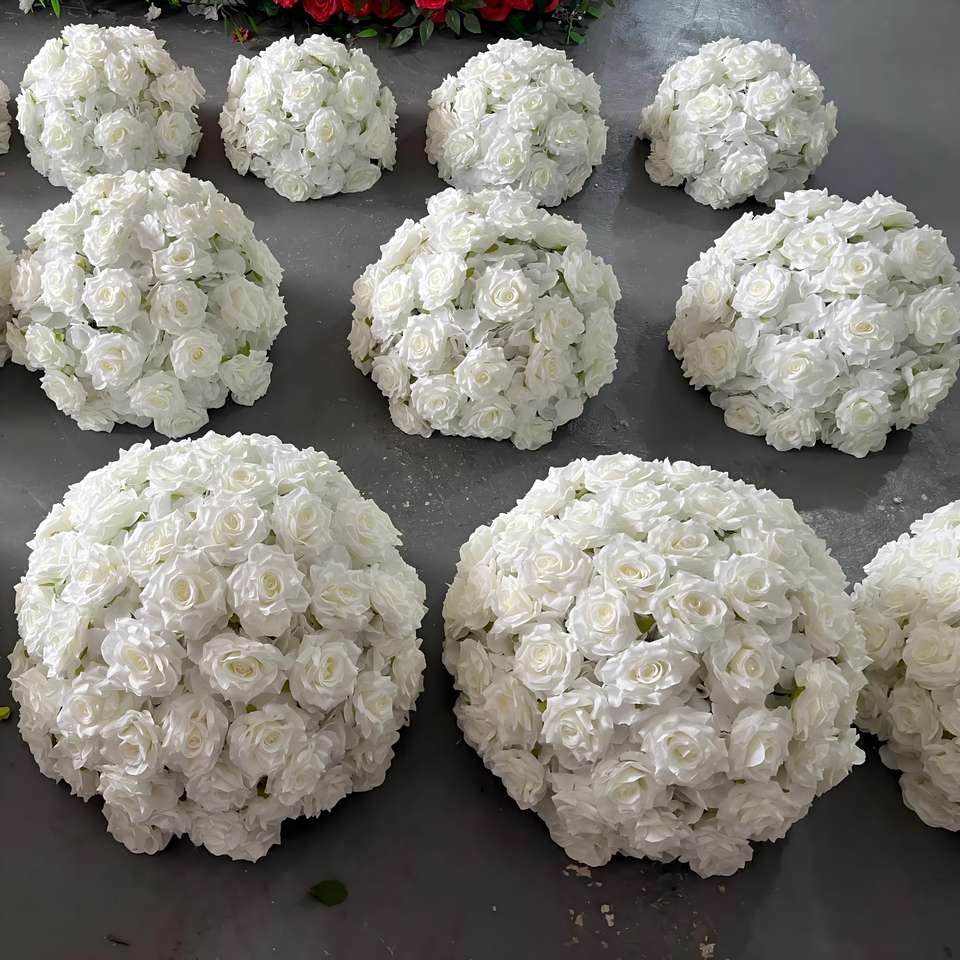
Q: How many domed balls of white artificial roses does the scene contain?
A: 12